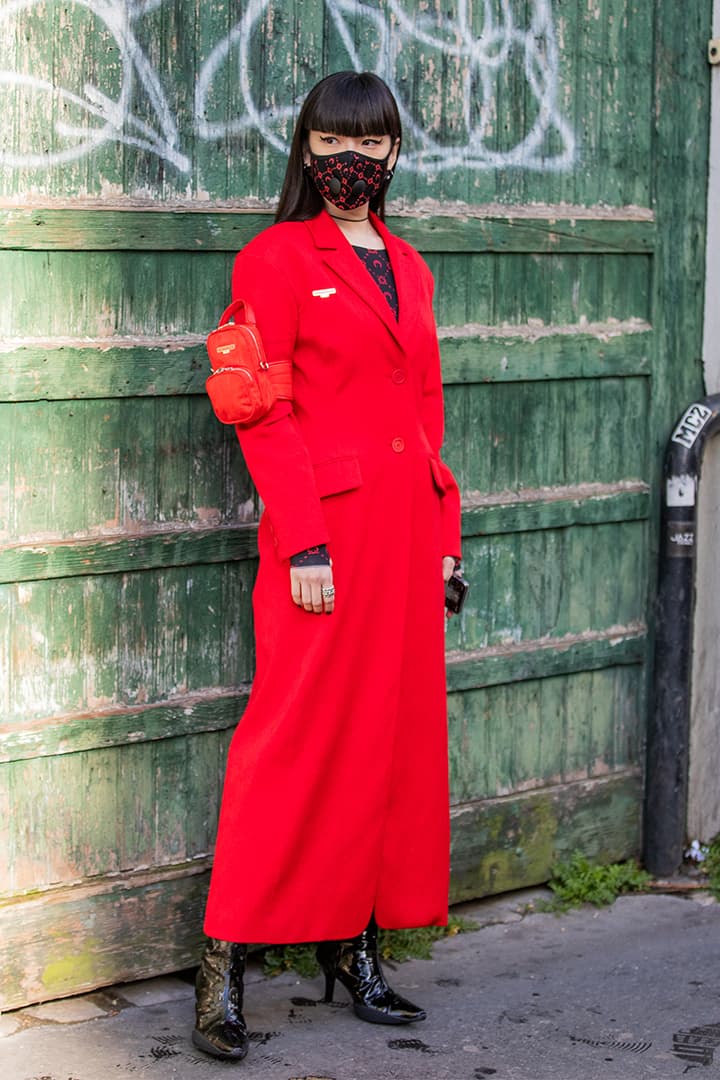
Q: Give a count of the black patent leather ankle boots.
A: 2